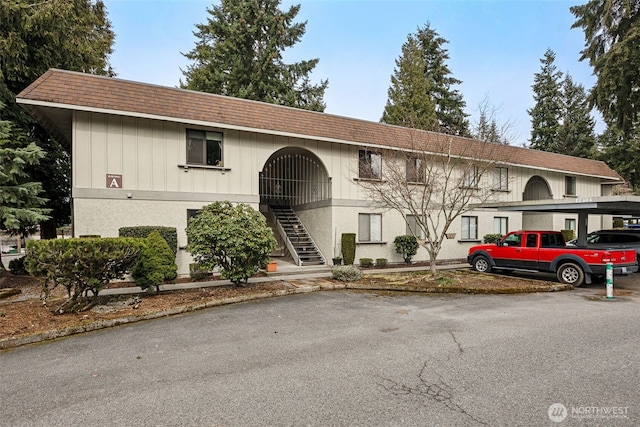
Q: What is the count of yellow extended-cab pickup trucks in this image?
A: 0